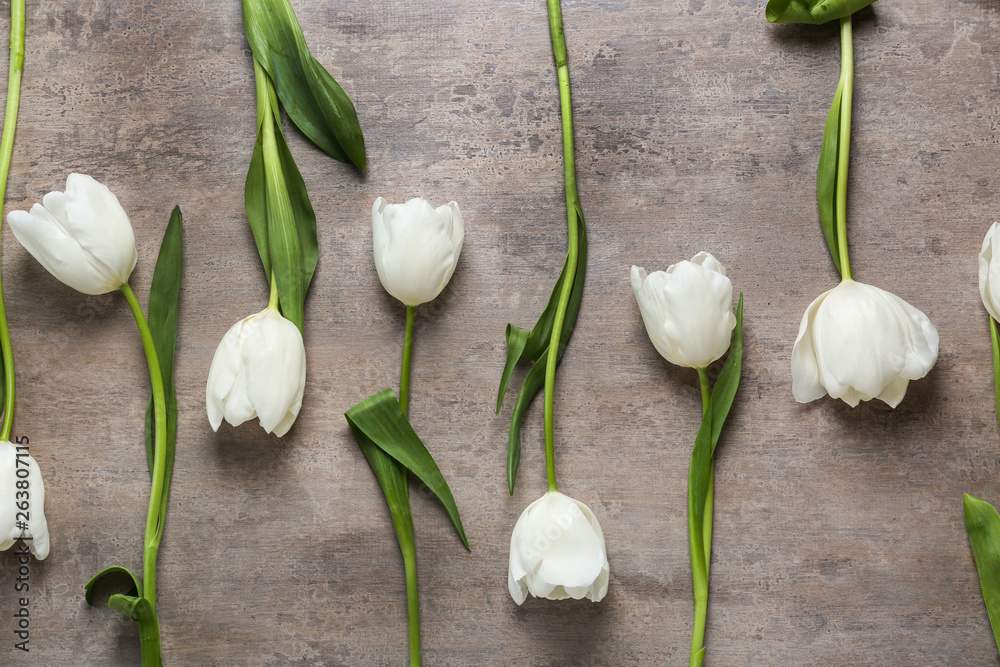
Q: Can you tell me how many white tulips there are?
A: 8